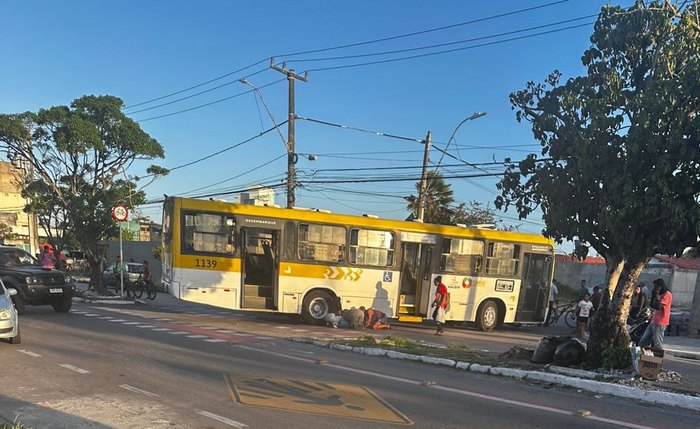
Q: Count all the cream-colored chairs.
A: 0